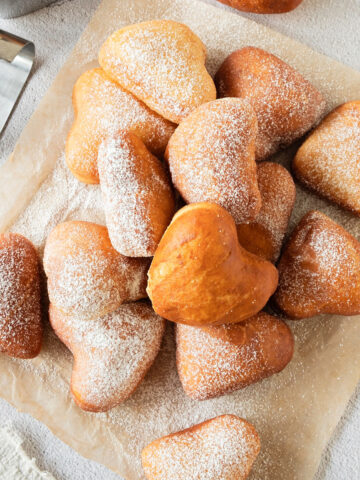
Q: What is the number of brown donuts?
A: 15